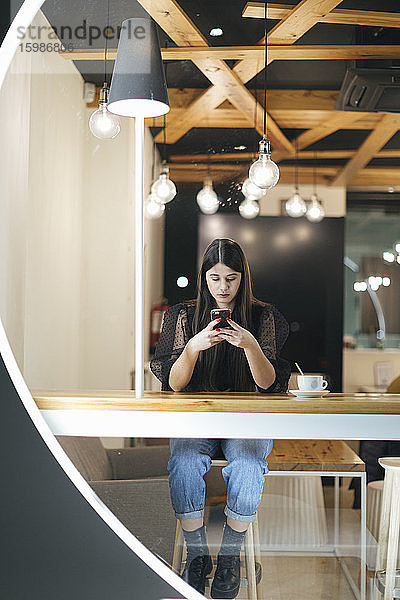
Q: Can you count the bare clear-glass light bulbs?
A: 9